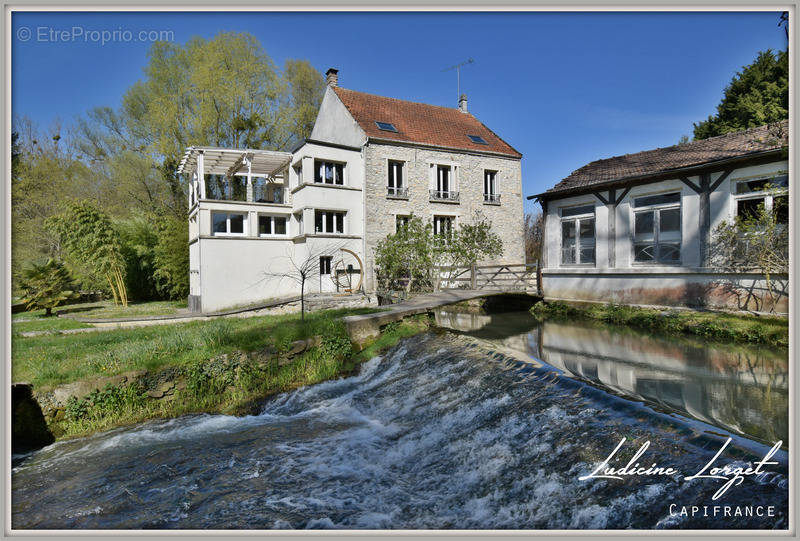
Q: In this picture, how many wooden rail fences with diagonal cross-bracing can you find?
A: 1